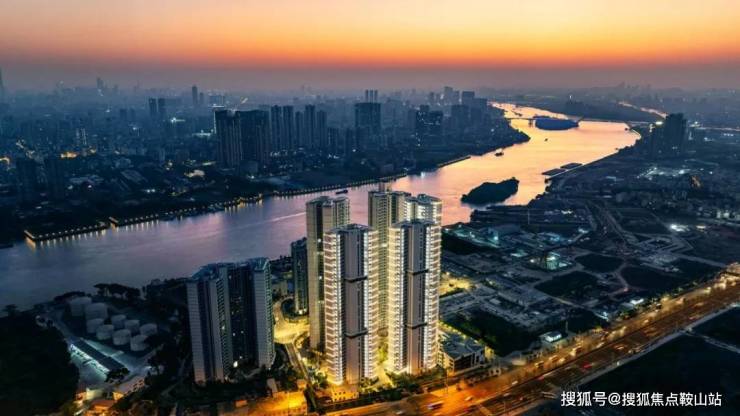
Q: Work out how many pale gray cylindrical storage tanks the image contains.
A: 9